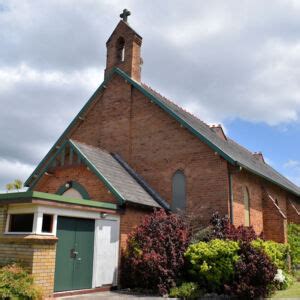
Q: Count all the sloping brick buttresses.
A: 2